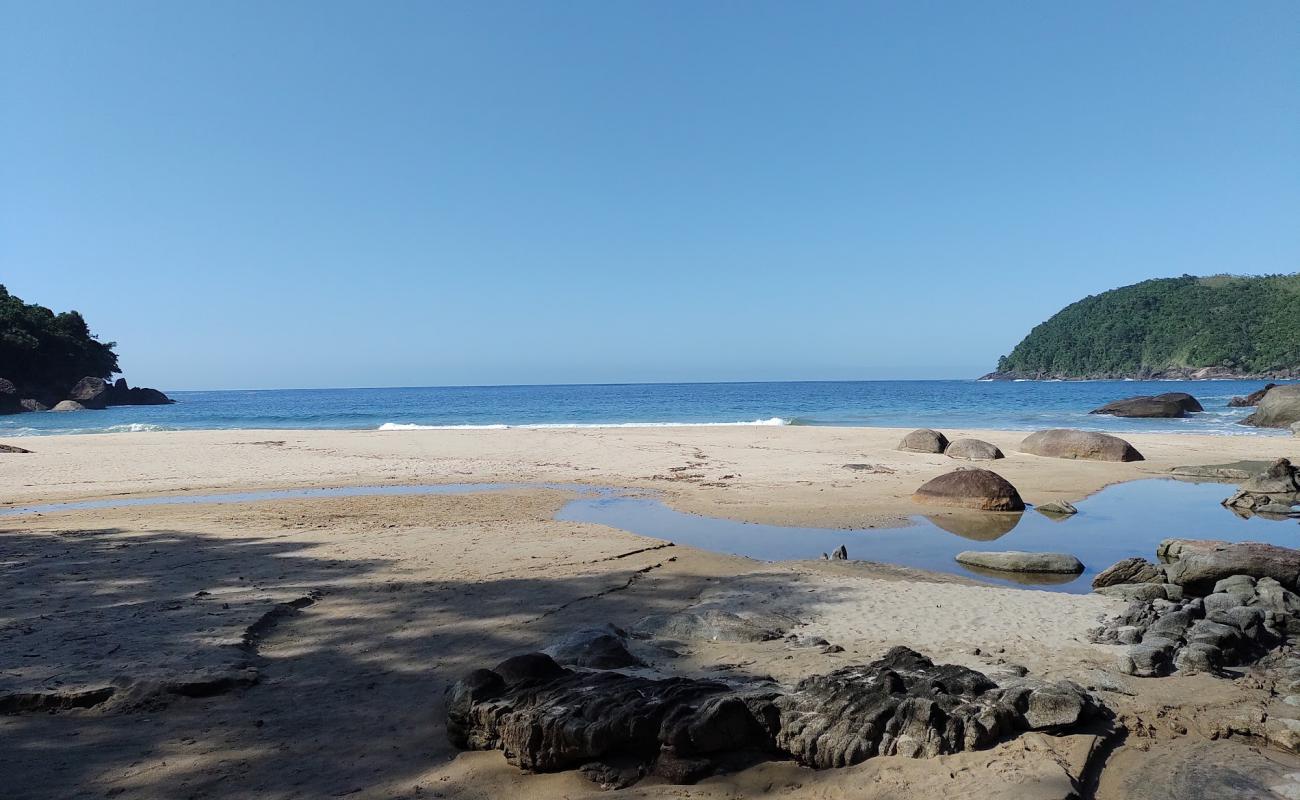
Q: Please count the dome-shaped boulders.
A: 4